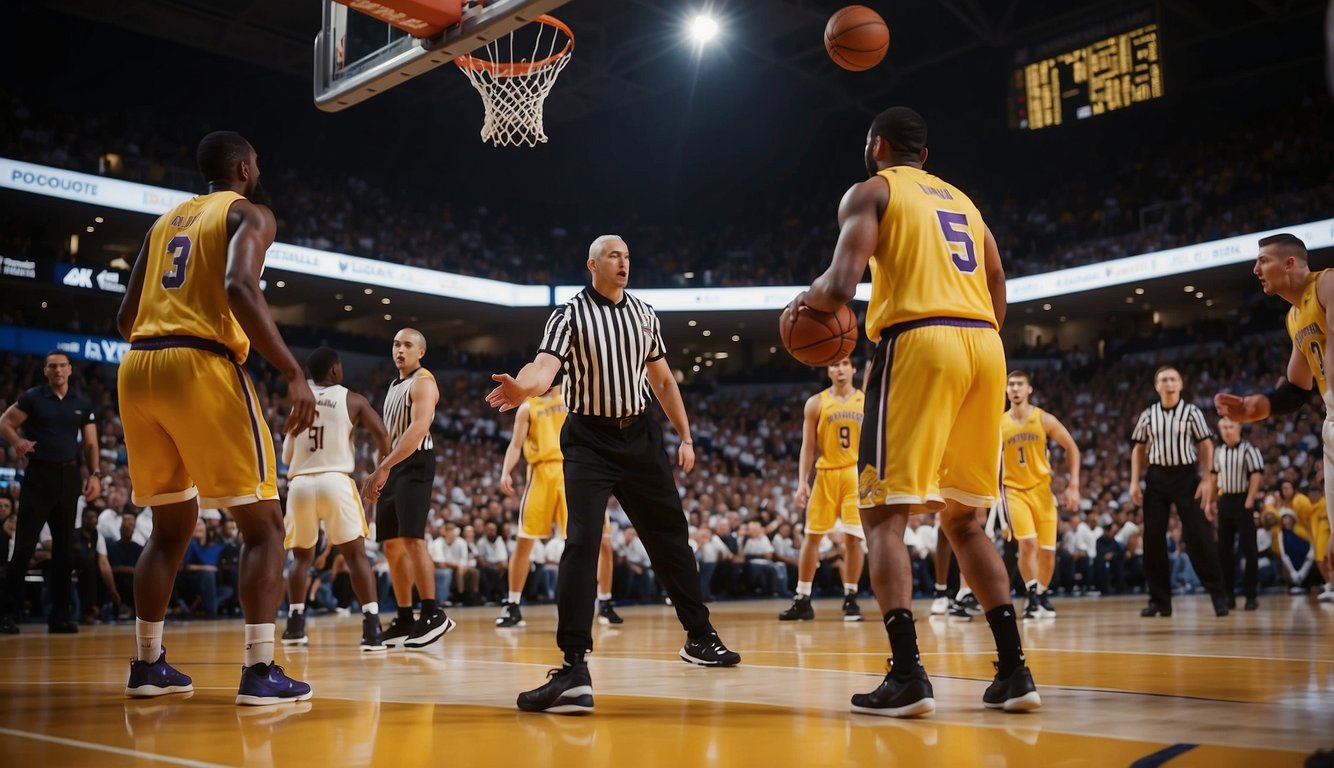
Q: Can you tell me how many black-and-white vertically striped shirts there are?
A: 4